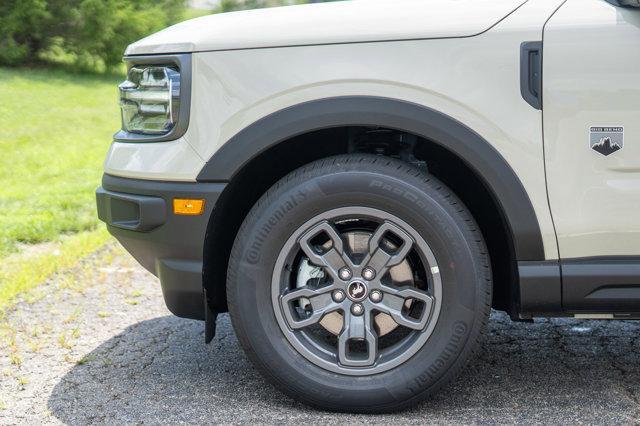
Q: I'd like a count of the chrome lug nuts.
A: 5